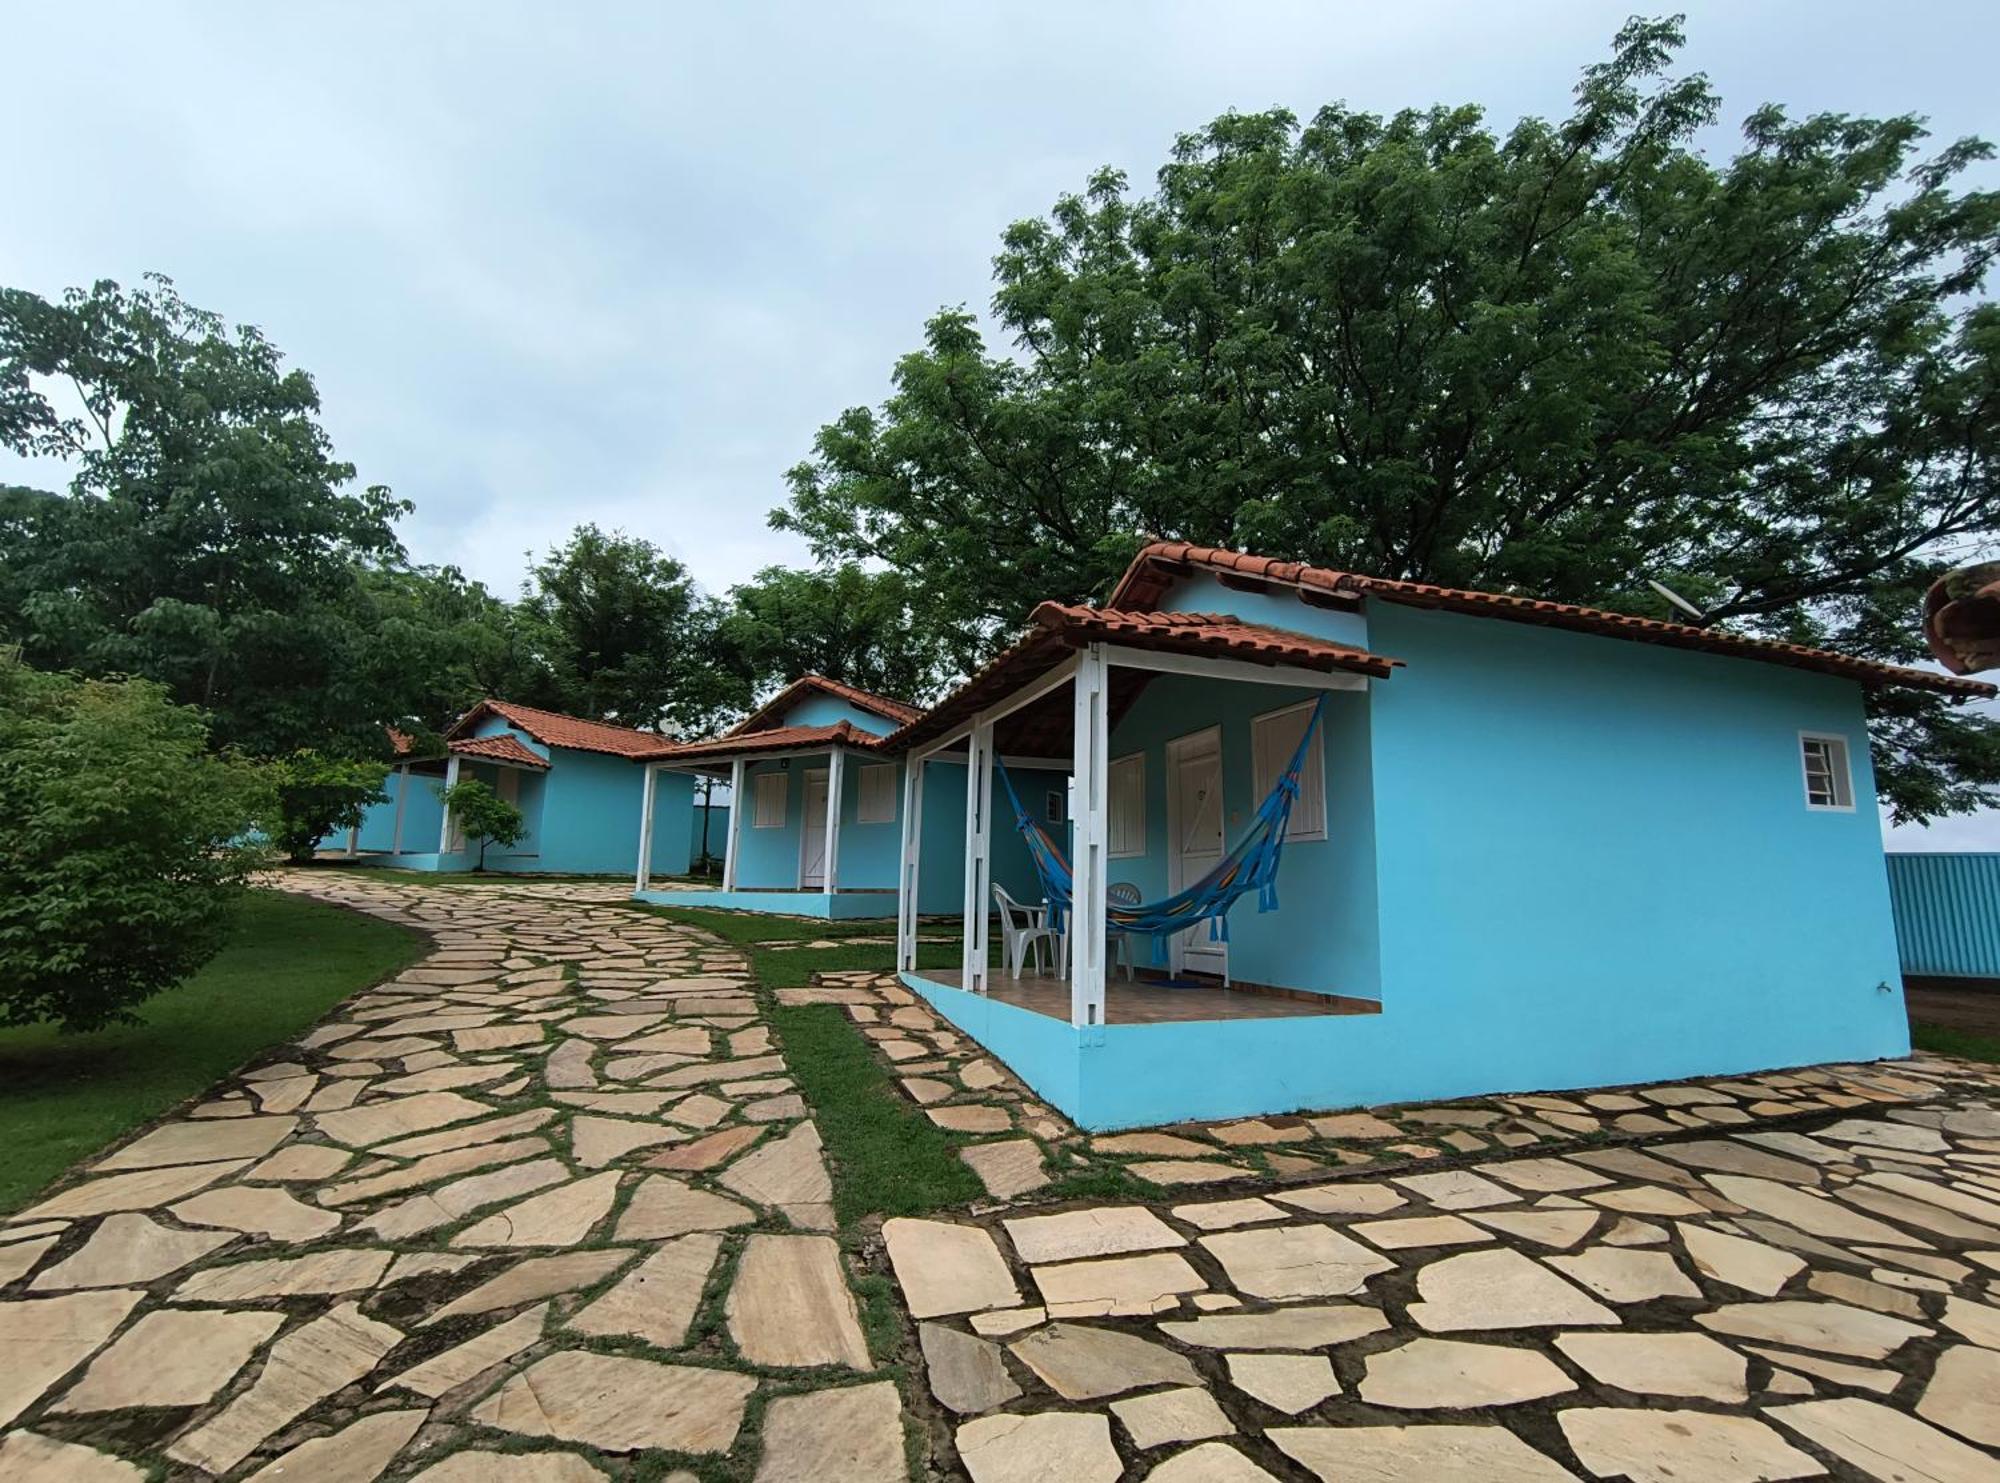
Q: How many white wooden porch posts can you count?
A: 9